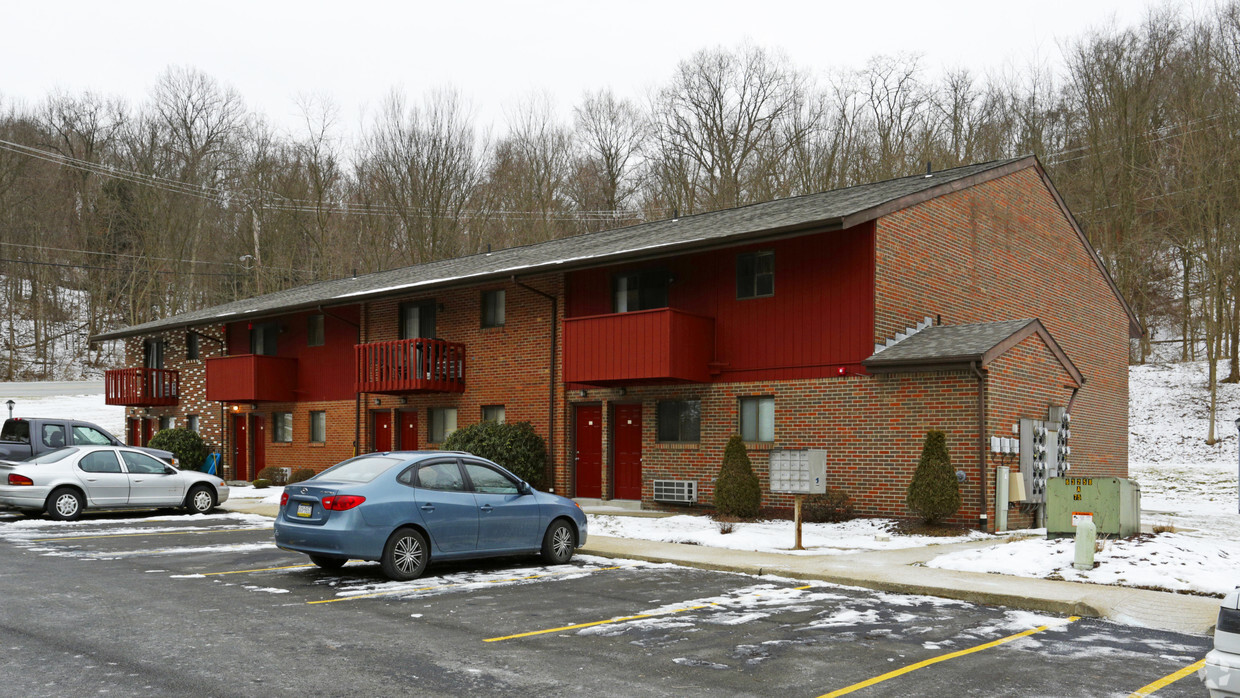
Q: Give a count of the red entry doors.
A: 8